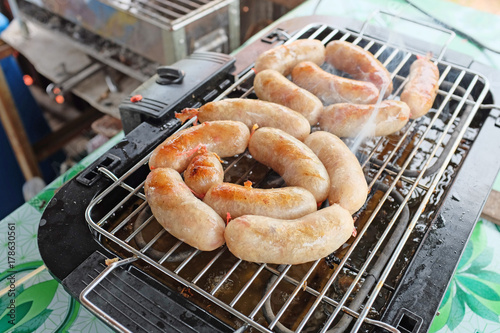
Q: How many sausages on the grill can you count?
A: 14